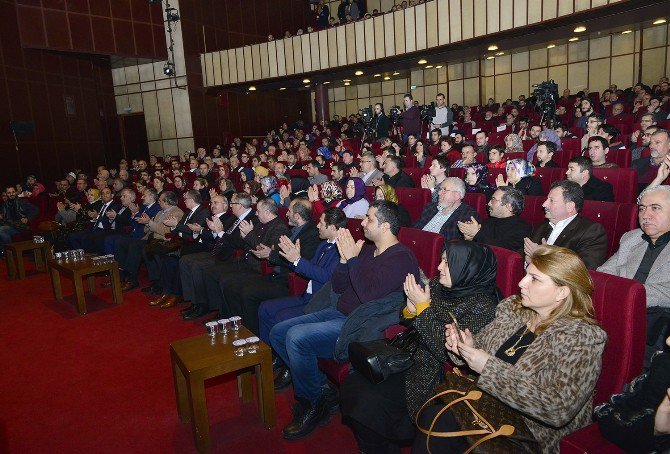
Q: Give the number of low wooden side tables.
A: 3